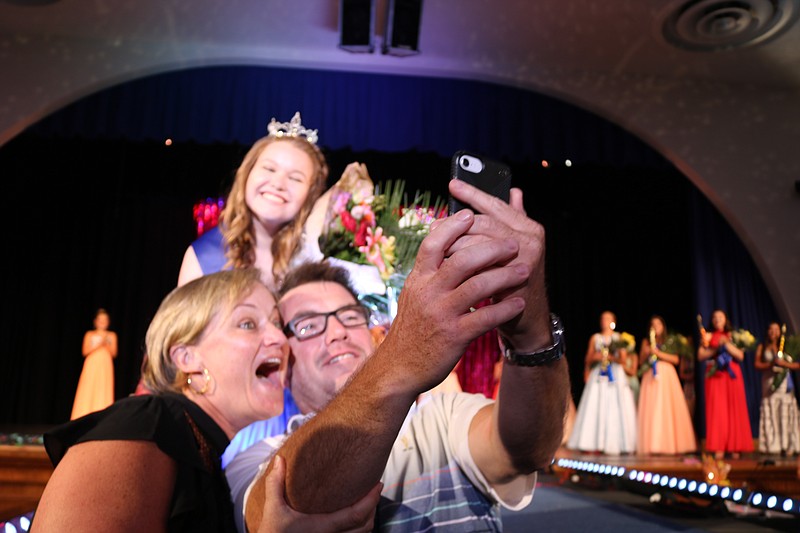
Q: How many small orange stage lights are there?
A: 2